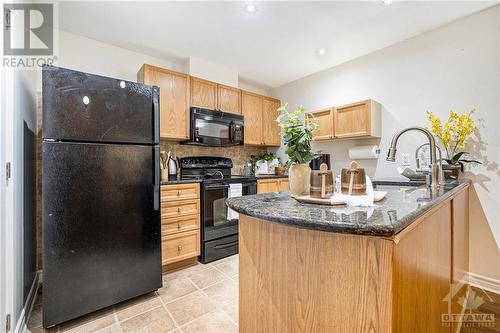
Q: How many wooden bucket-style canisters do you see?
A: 2